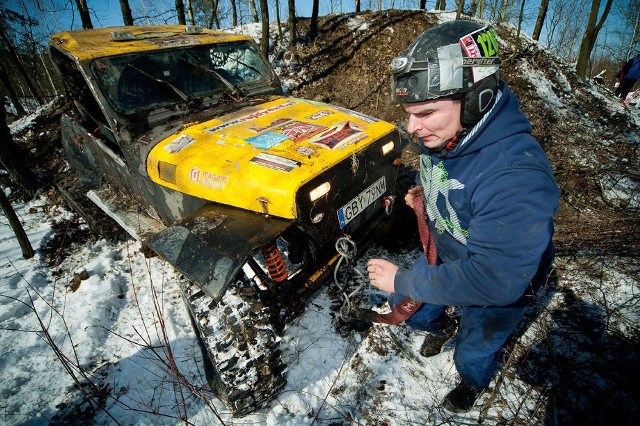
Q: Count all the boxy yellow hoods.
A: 1